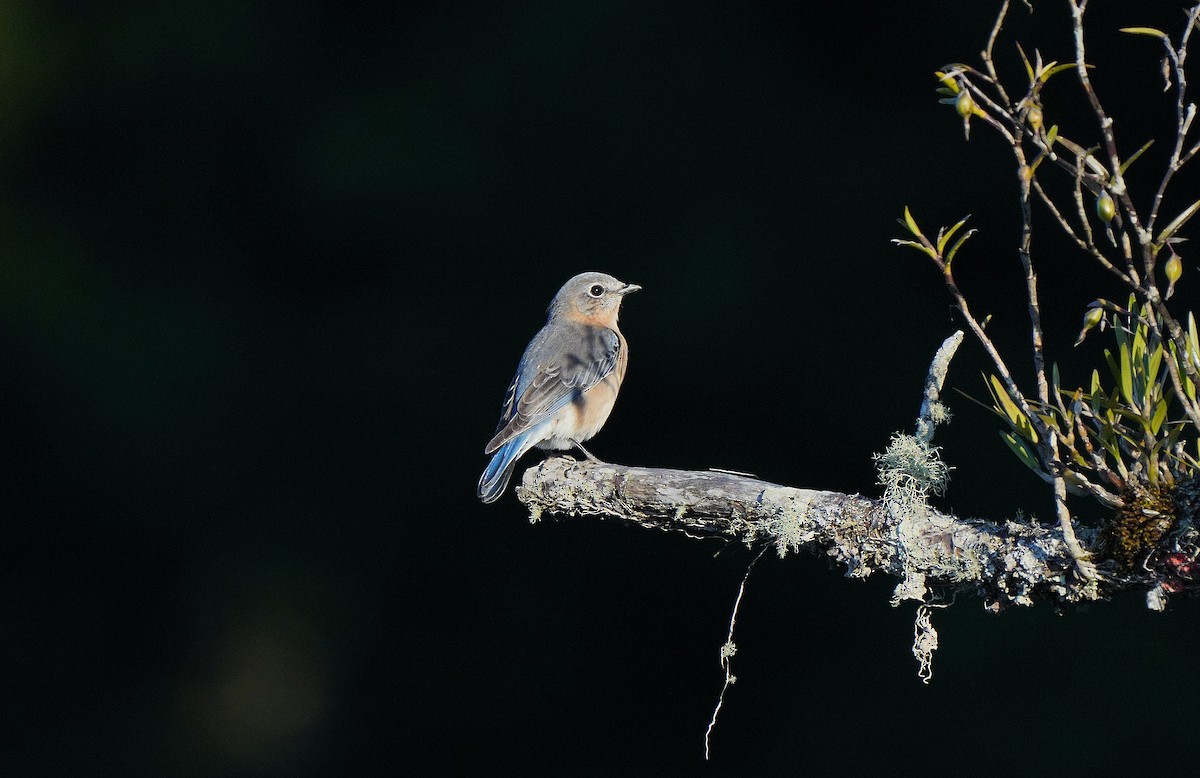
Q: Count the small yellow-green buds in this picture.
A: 5